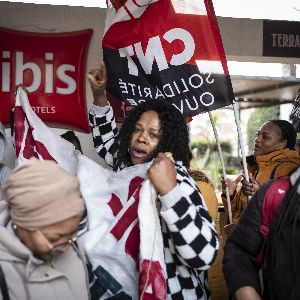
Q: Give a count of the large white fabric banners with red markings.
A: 1